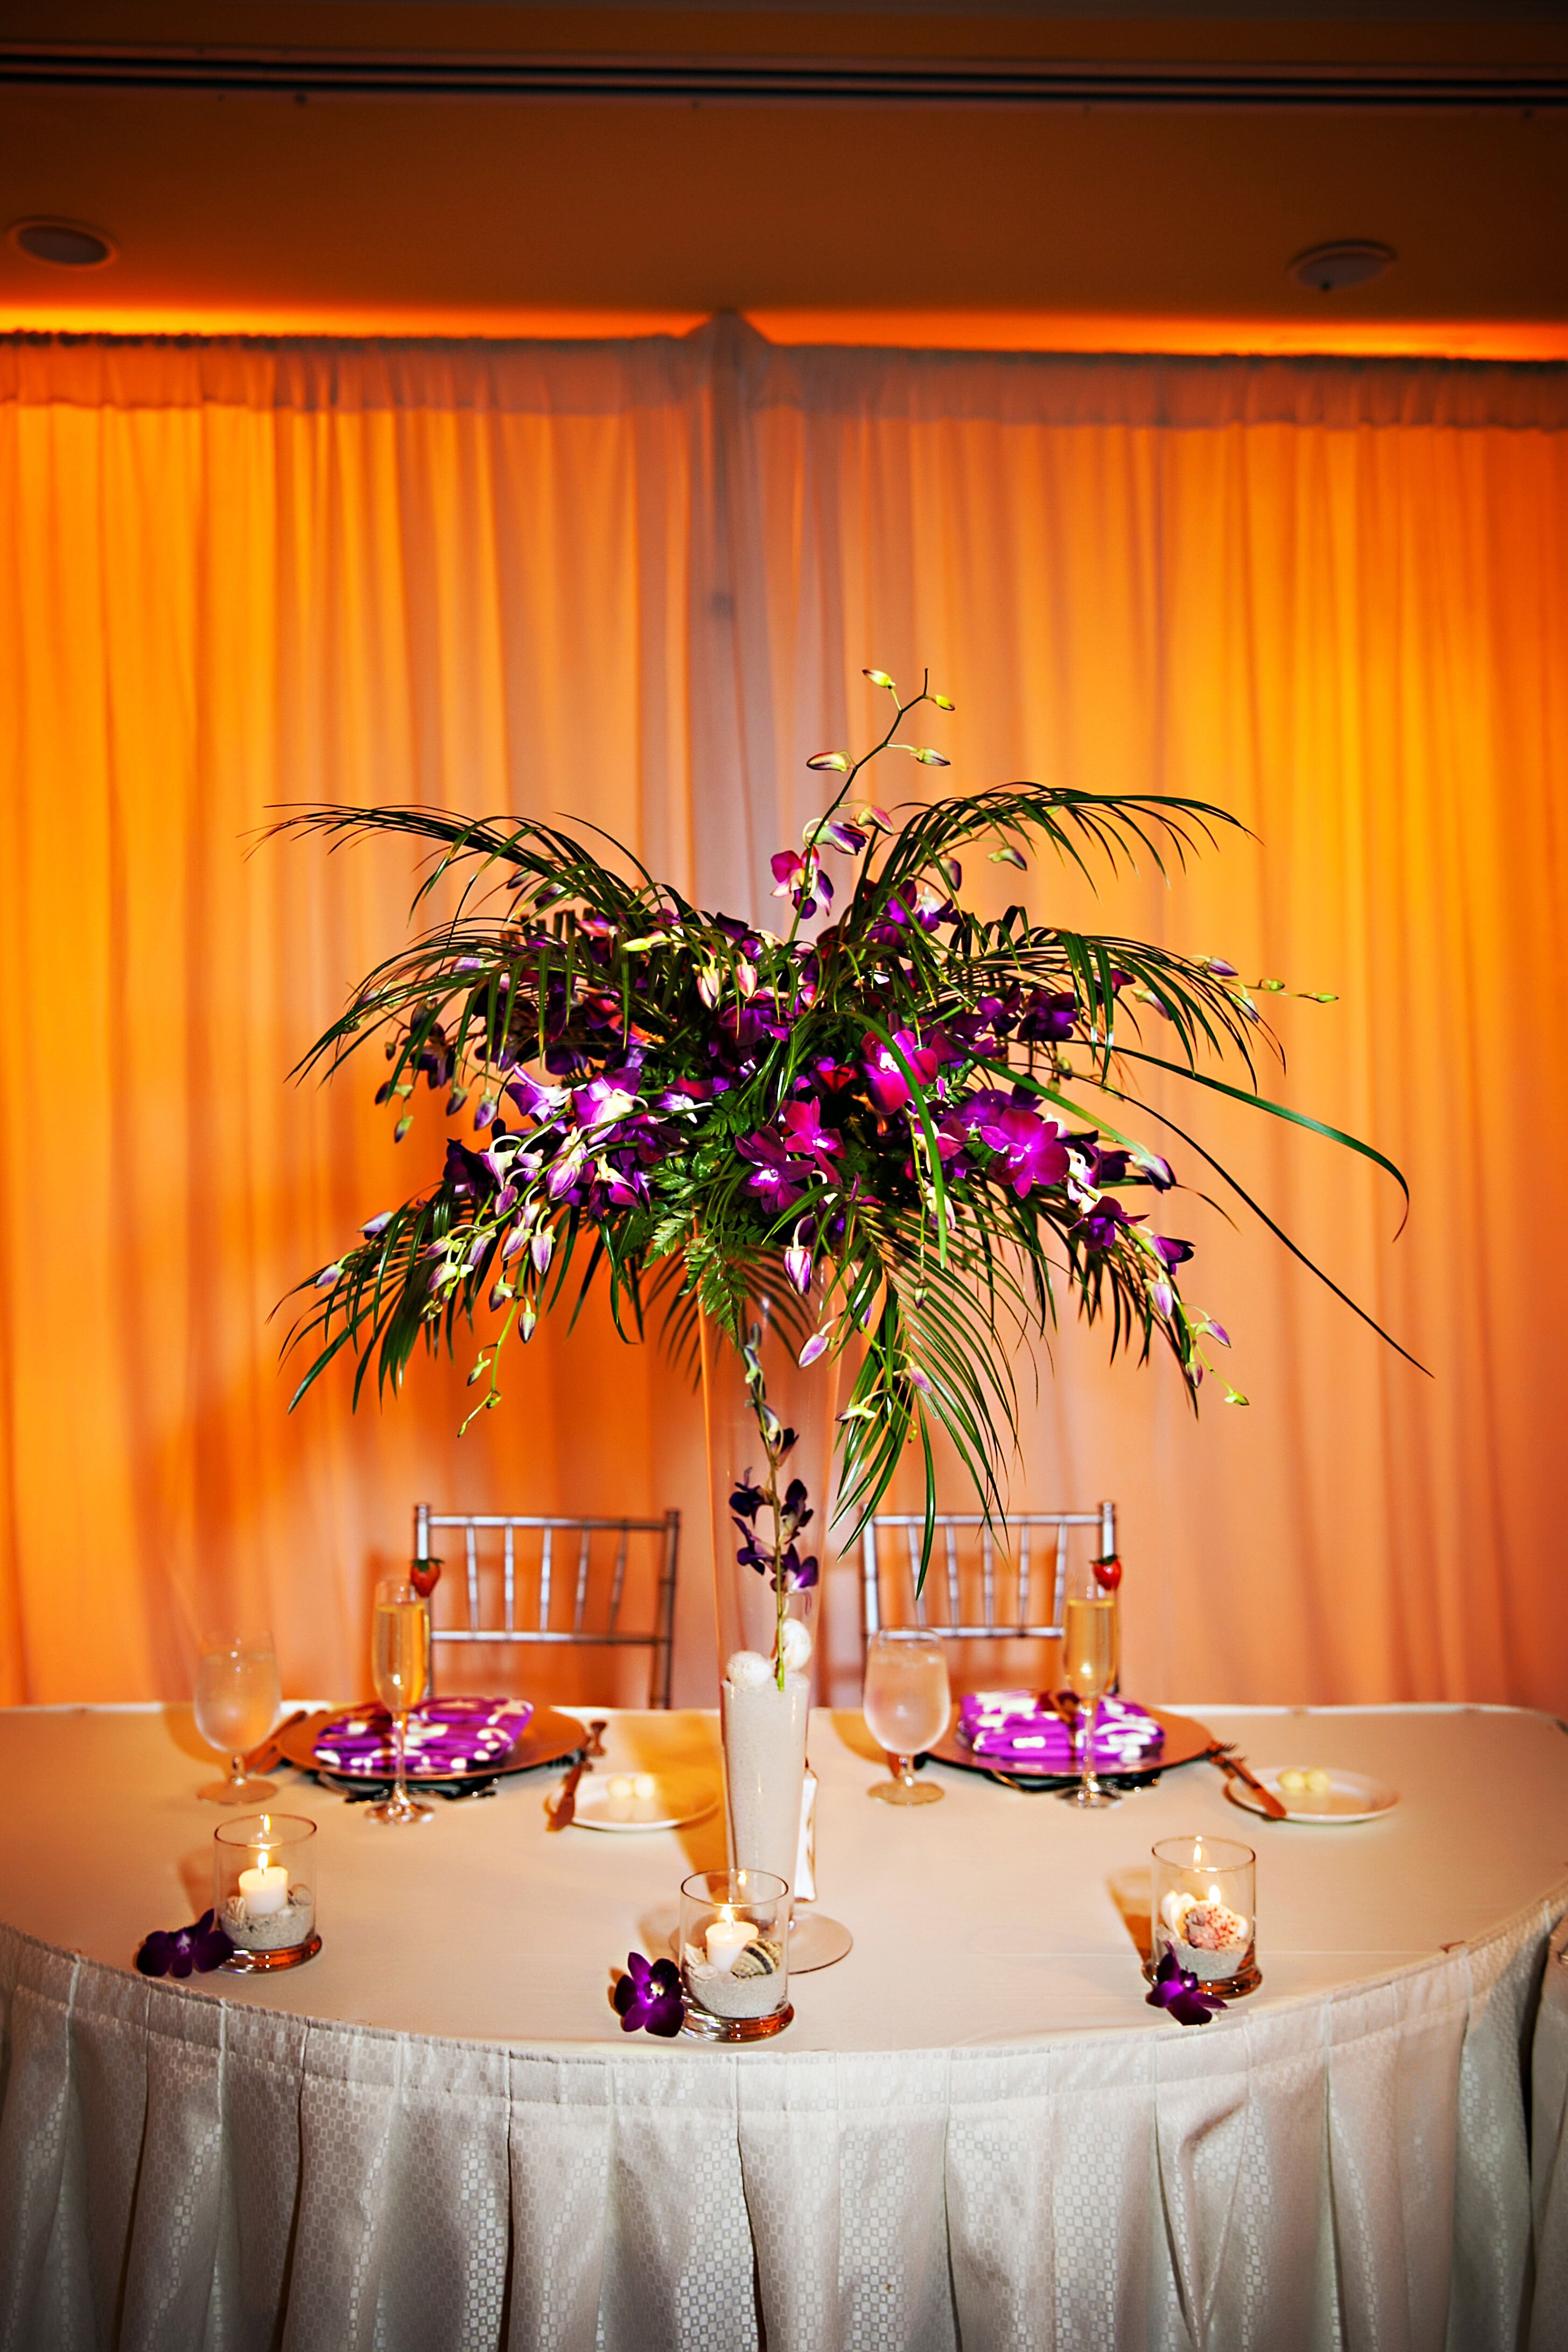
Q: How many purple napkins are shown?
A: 2